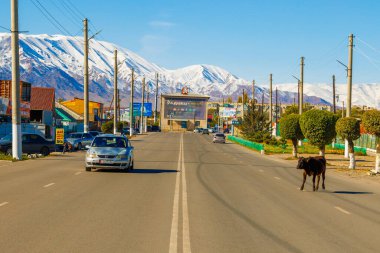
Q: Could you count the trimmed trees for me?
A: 4